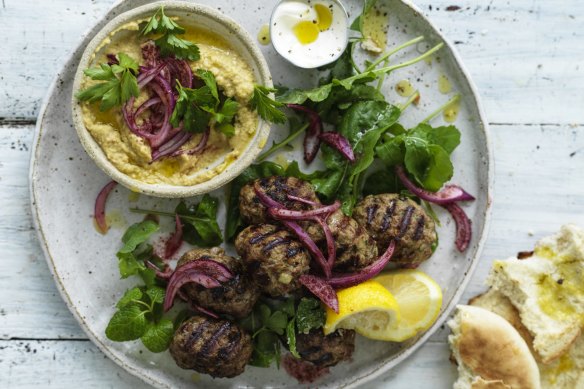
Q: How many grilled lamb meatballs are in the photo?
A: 7